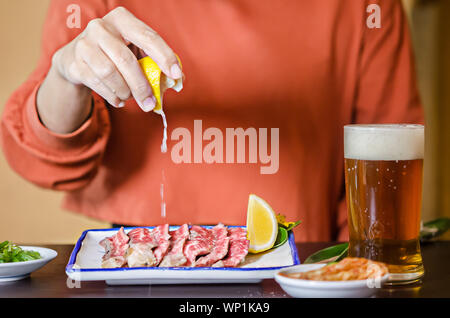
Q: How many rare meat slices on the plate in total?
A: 7